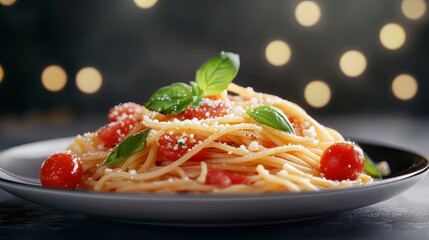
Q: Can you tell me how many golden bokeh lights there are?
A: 12